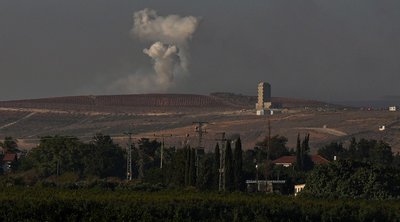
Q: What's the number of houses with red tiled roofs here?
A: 2